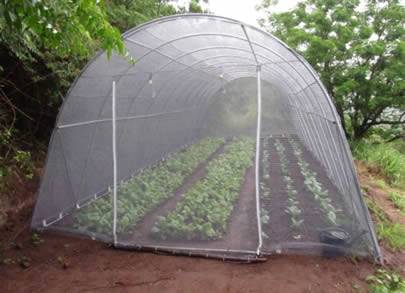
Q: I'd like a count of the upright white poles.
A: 2